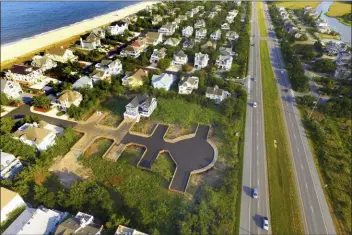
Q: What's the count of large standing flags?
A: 0